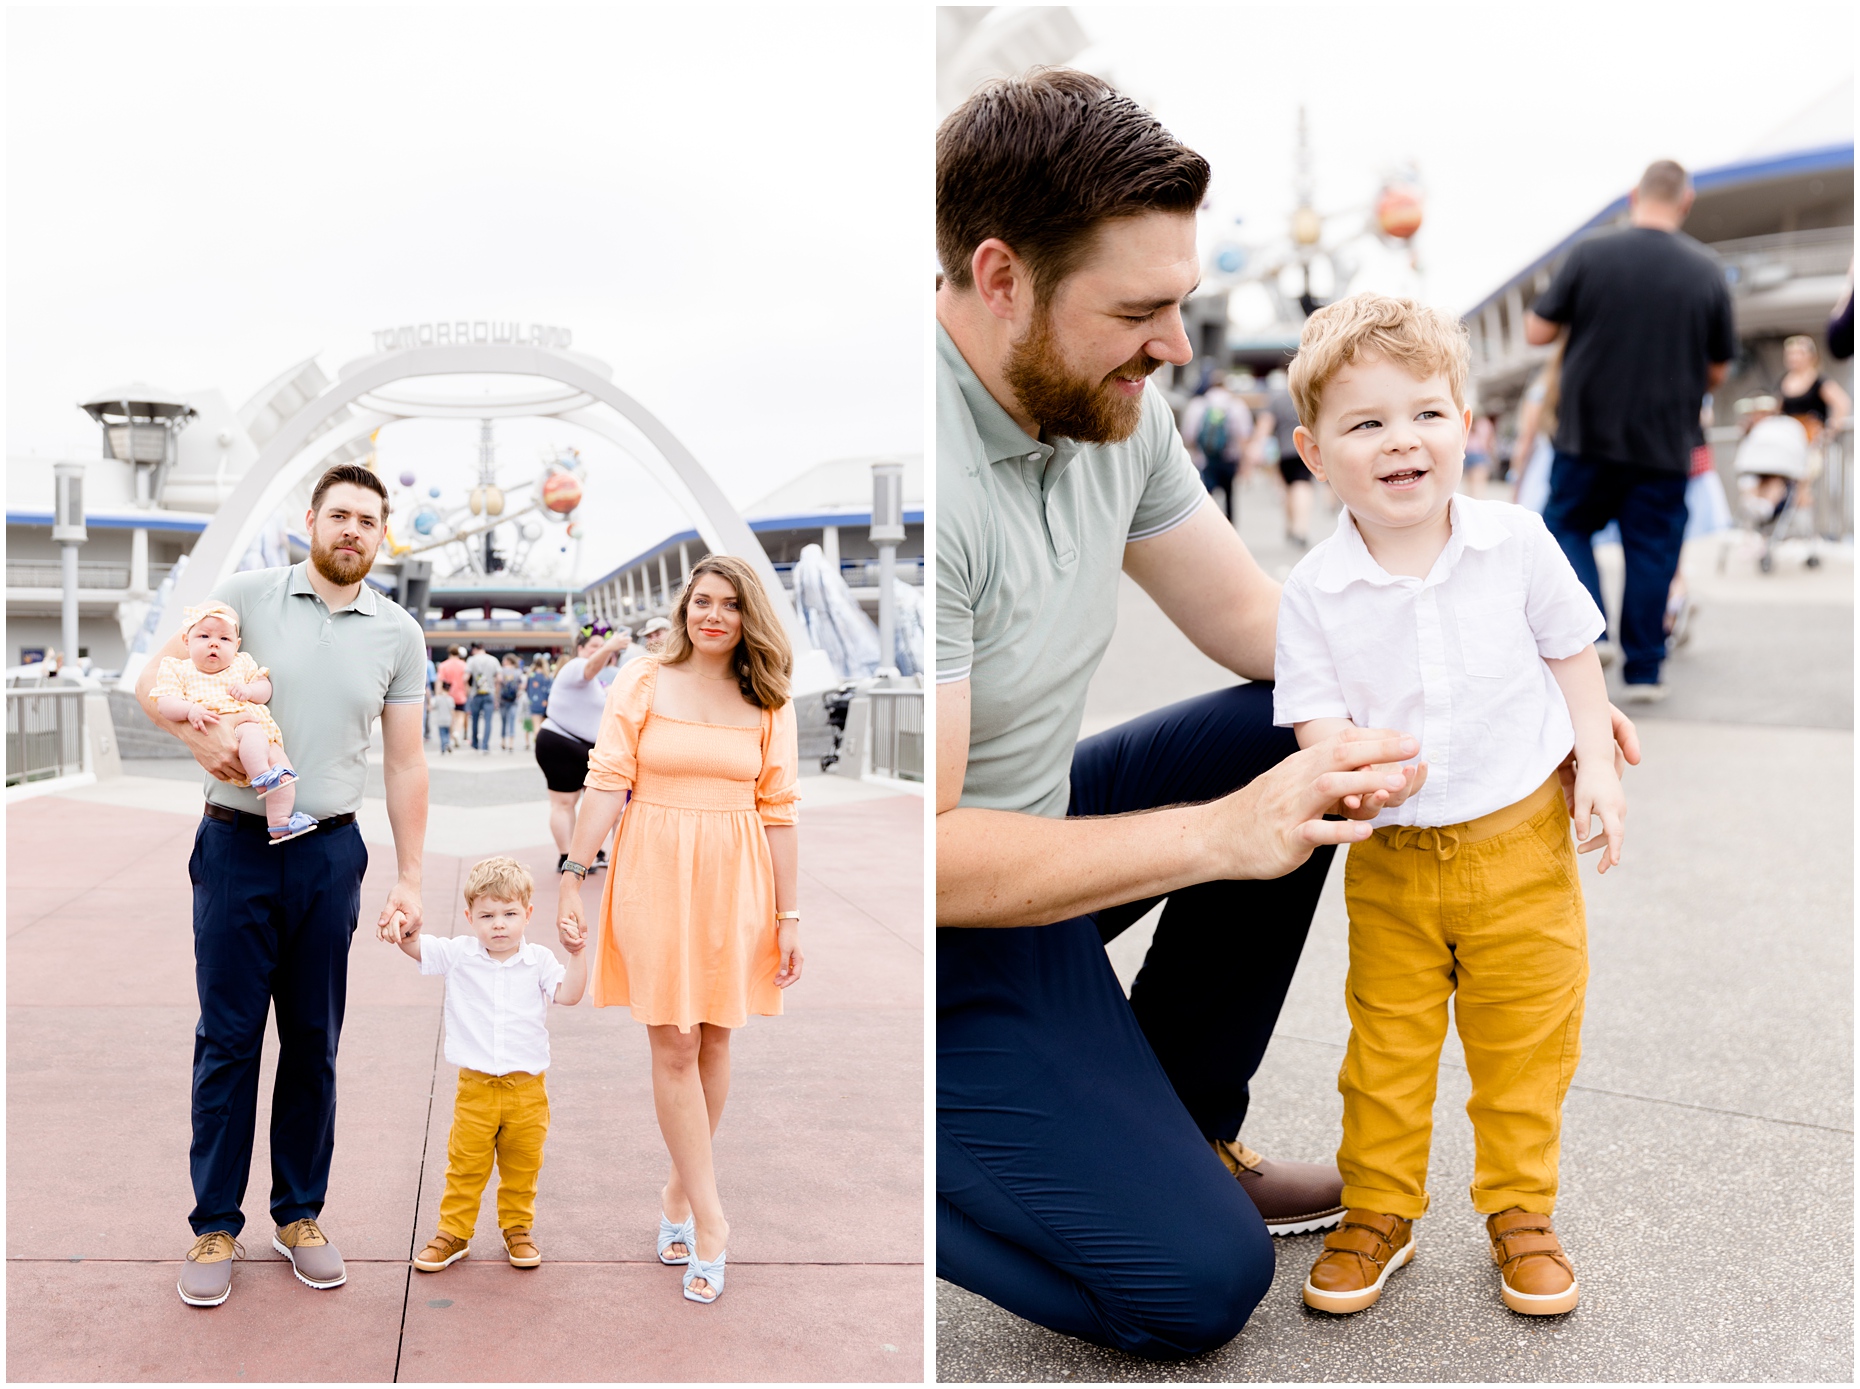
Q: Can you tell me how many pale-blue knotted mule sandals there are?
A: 2